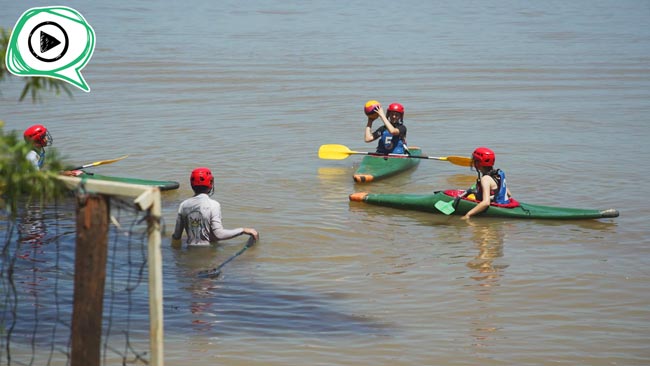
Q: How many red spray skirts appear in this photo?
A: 1